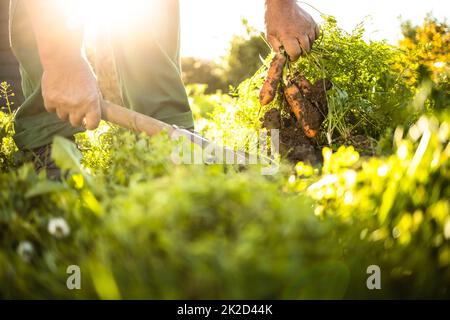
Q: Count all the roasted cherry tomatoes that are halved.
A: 0